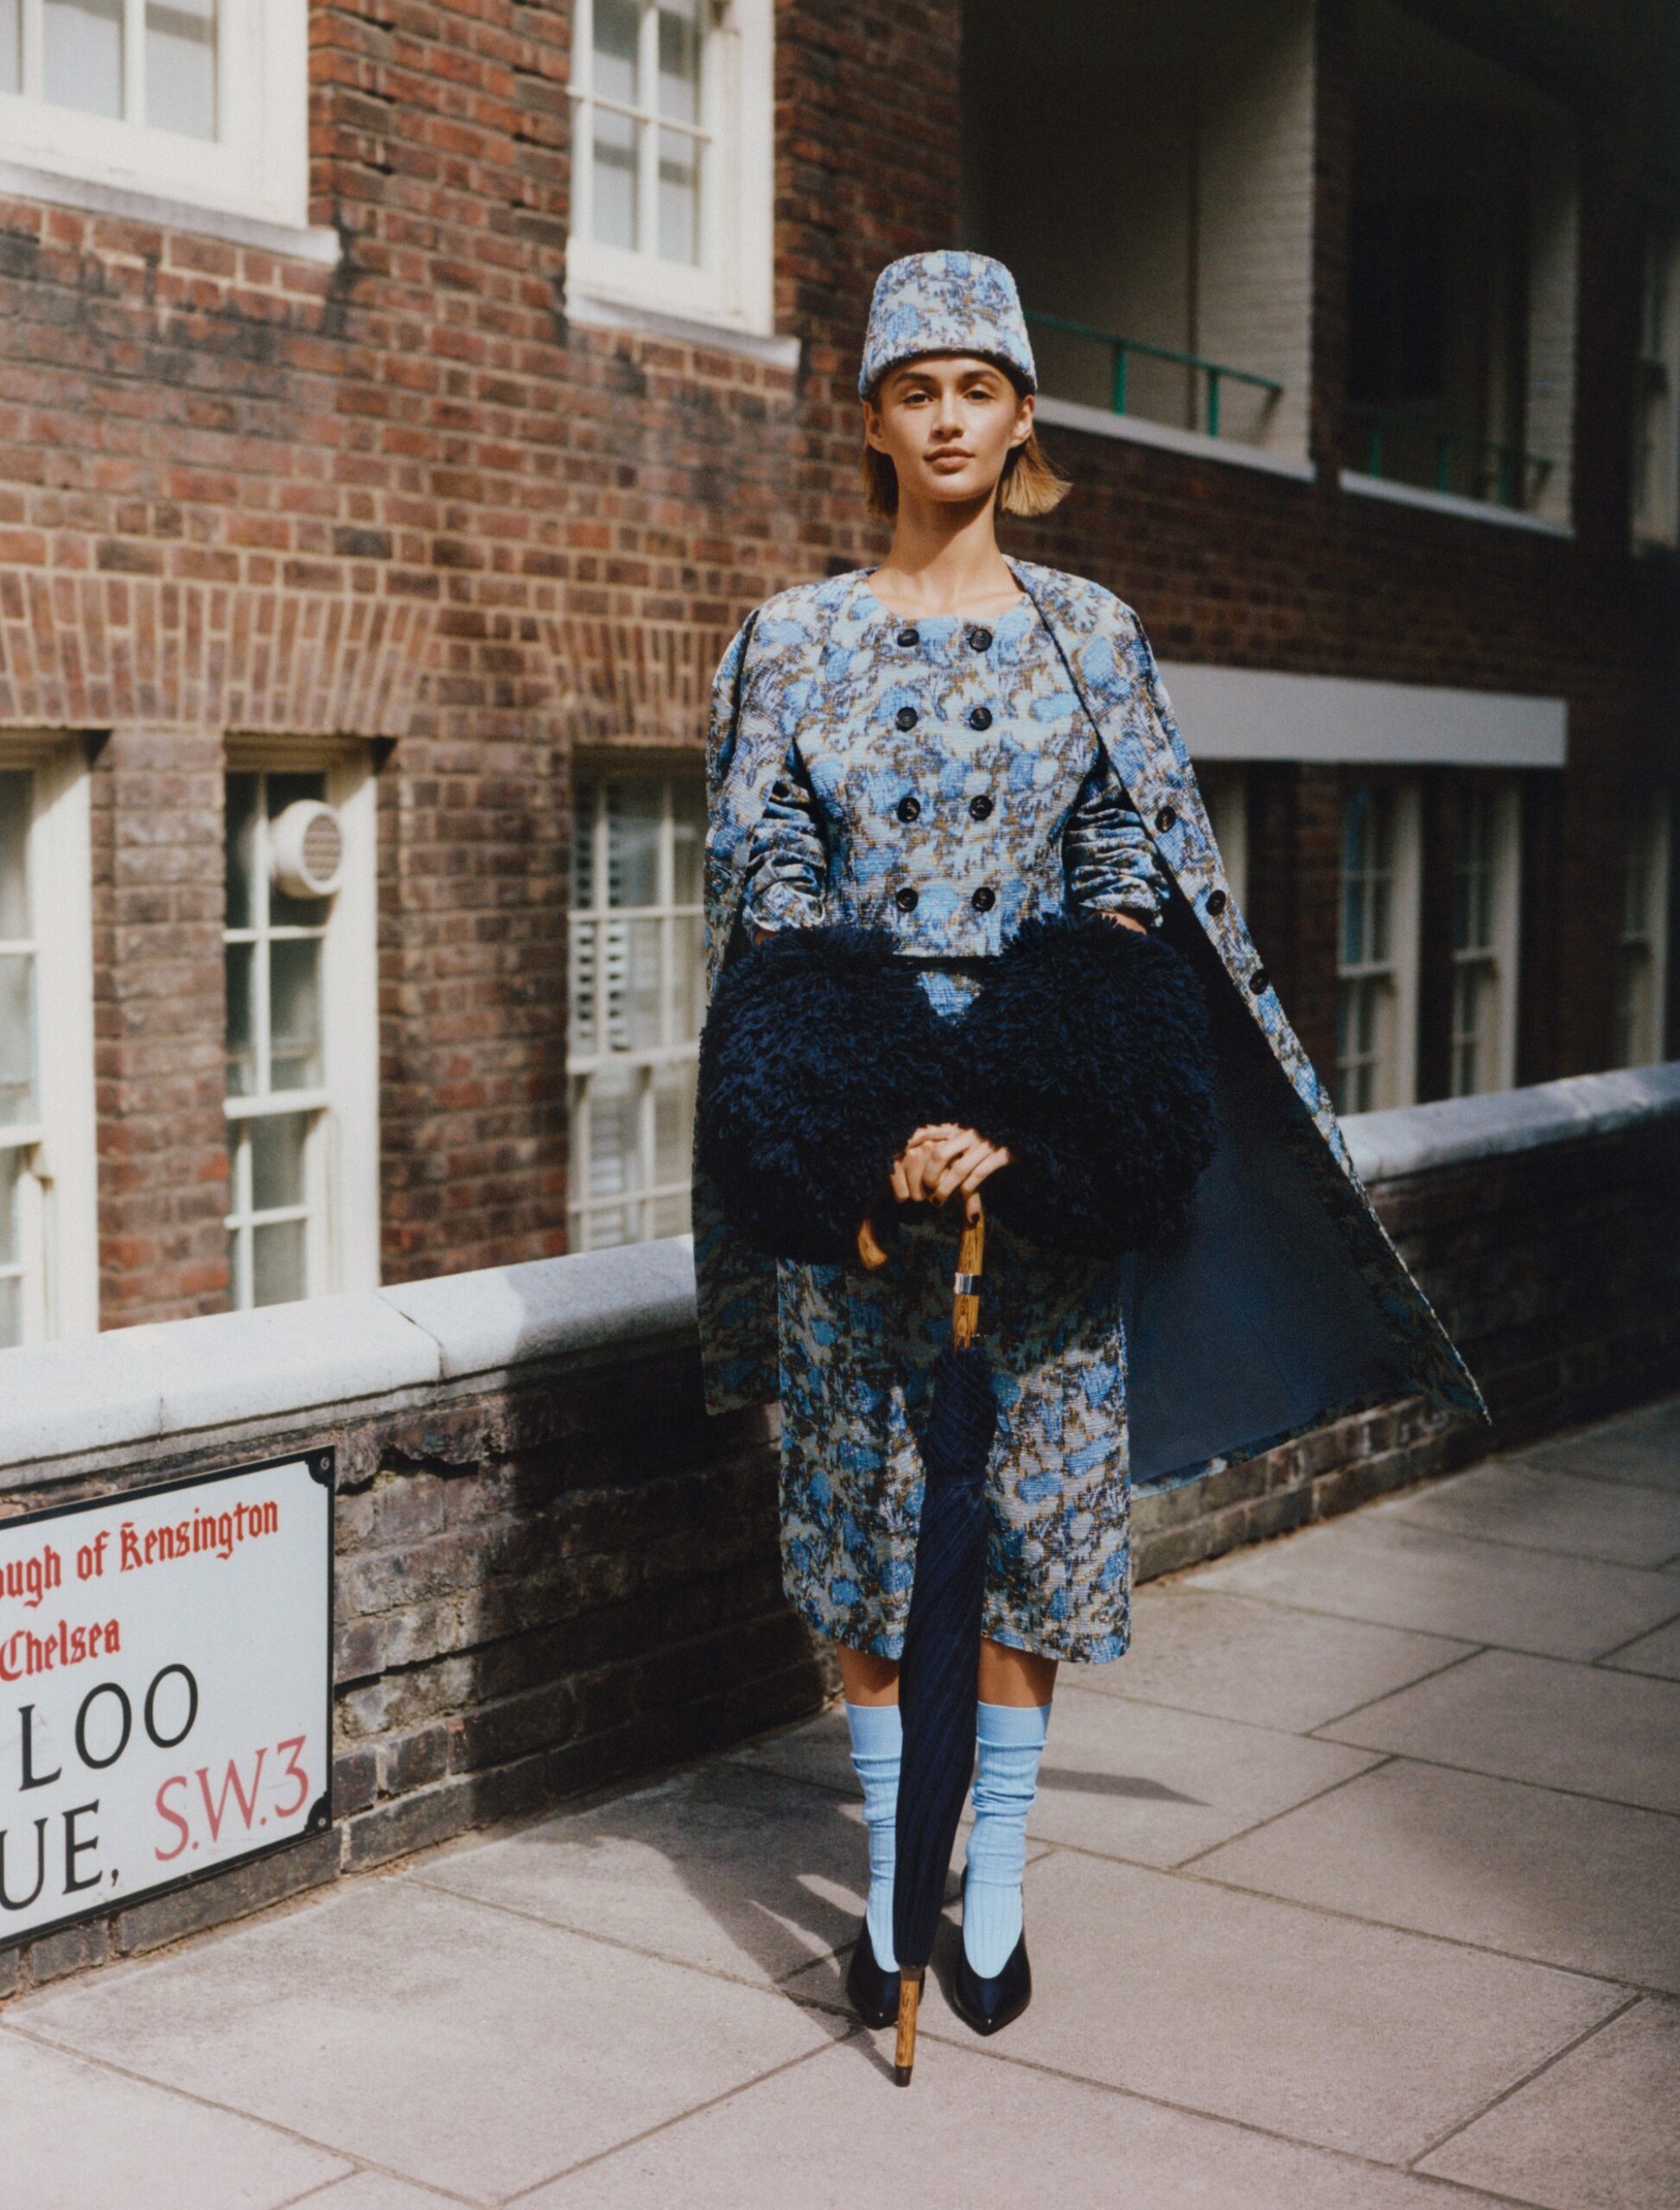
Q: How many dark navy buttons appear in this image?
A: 11